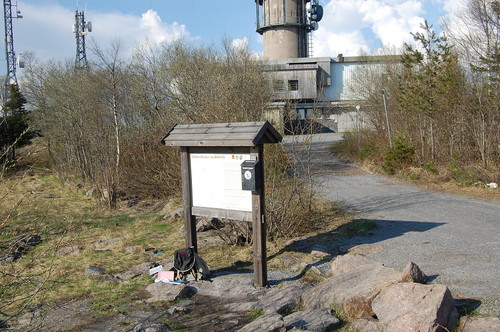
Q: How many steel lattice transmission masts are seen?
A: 2